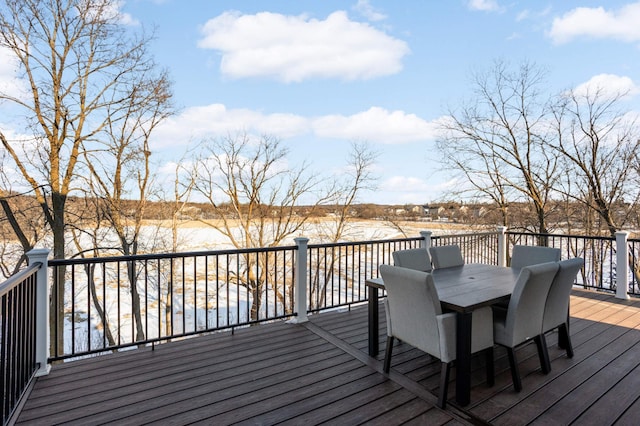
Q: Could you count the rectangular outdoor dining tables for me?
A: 1